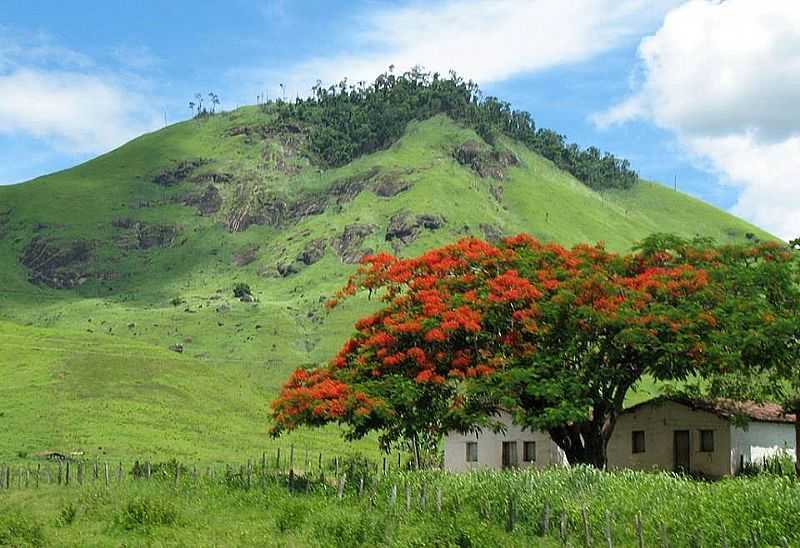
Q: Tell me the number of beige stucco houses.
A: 2